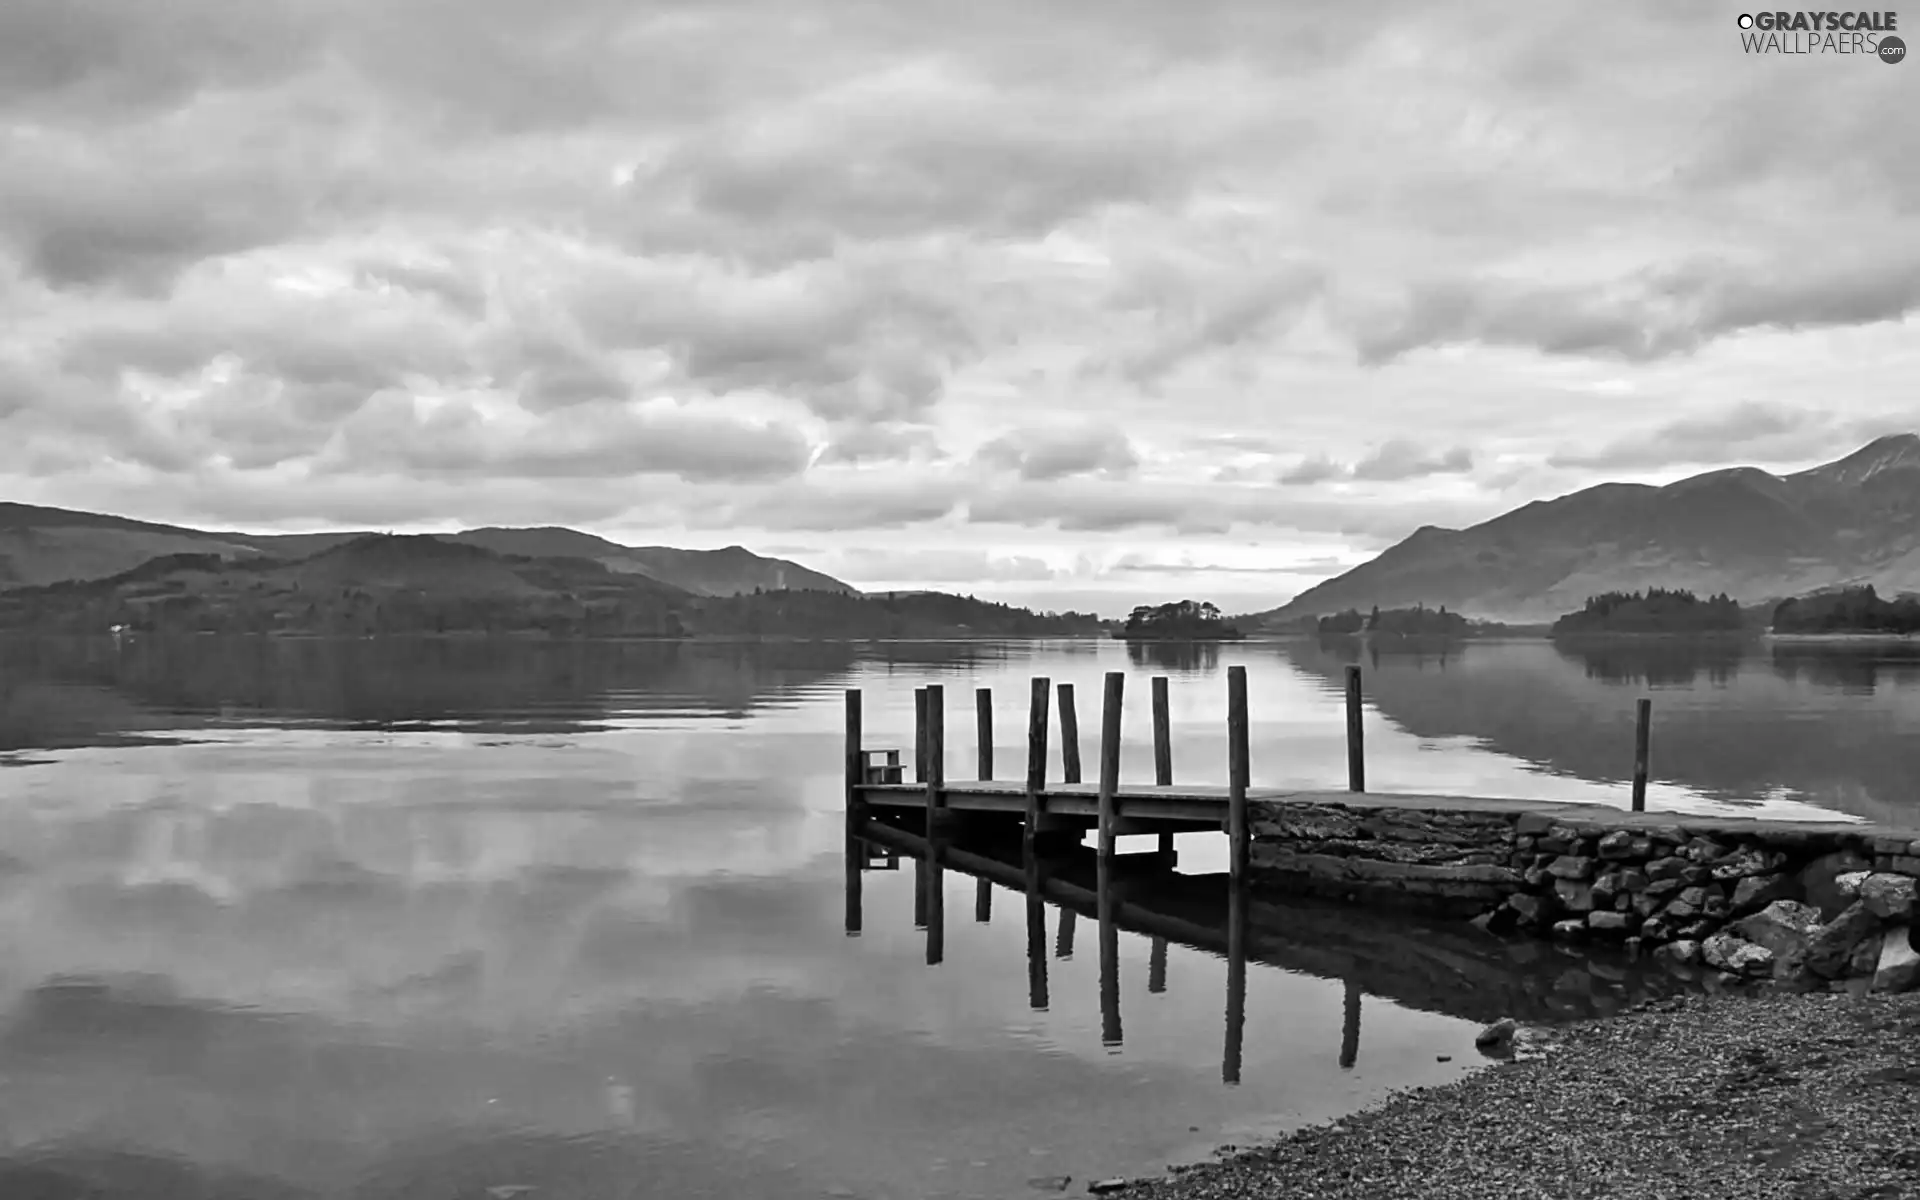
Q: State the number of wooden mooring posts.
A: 11